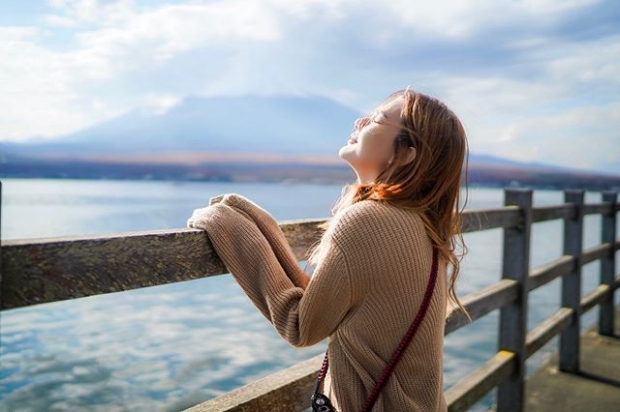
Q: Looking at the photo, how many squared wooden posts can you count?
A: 3